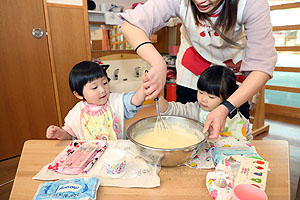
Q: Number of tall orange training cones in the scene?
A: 0